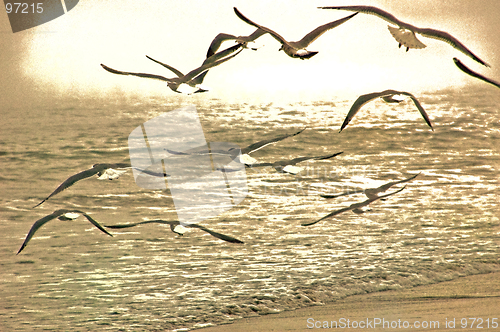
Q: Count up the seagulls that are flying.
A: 14